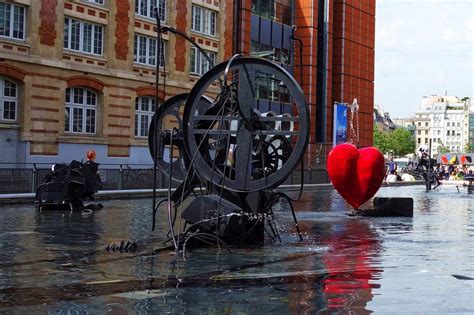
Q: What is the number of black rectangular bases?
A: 1